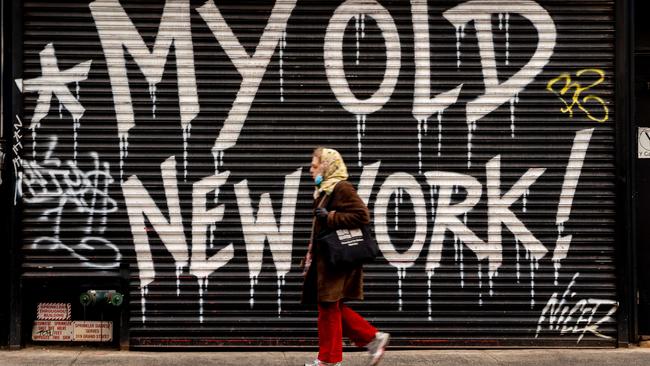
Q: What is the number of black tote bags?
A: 1